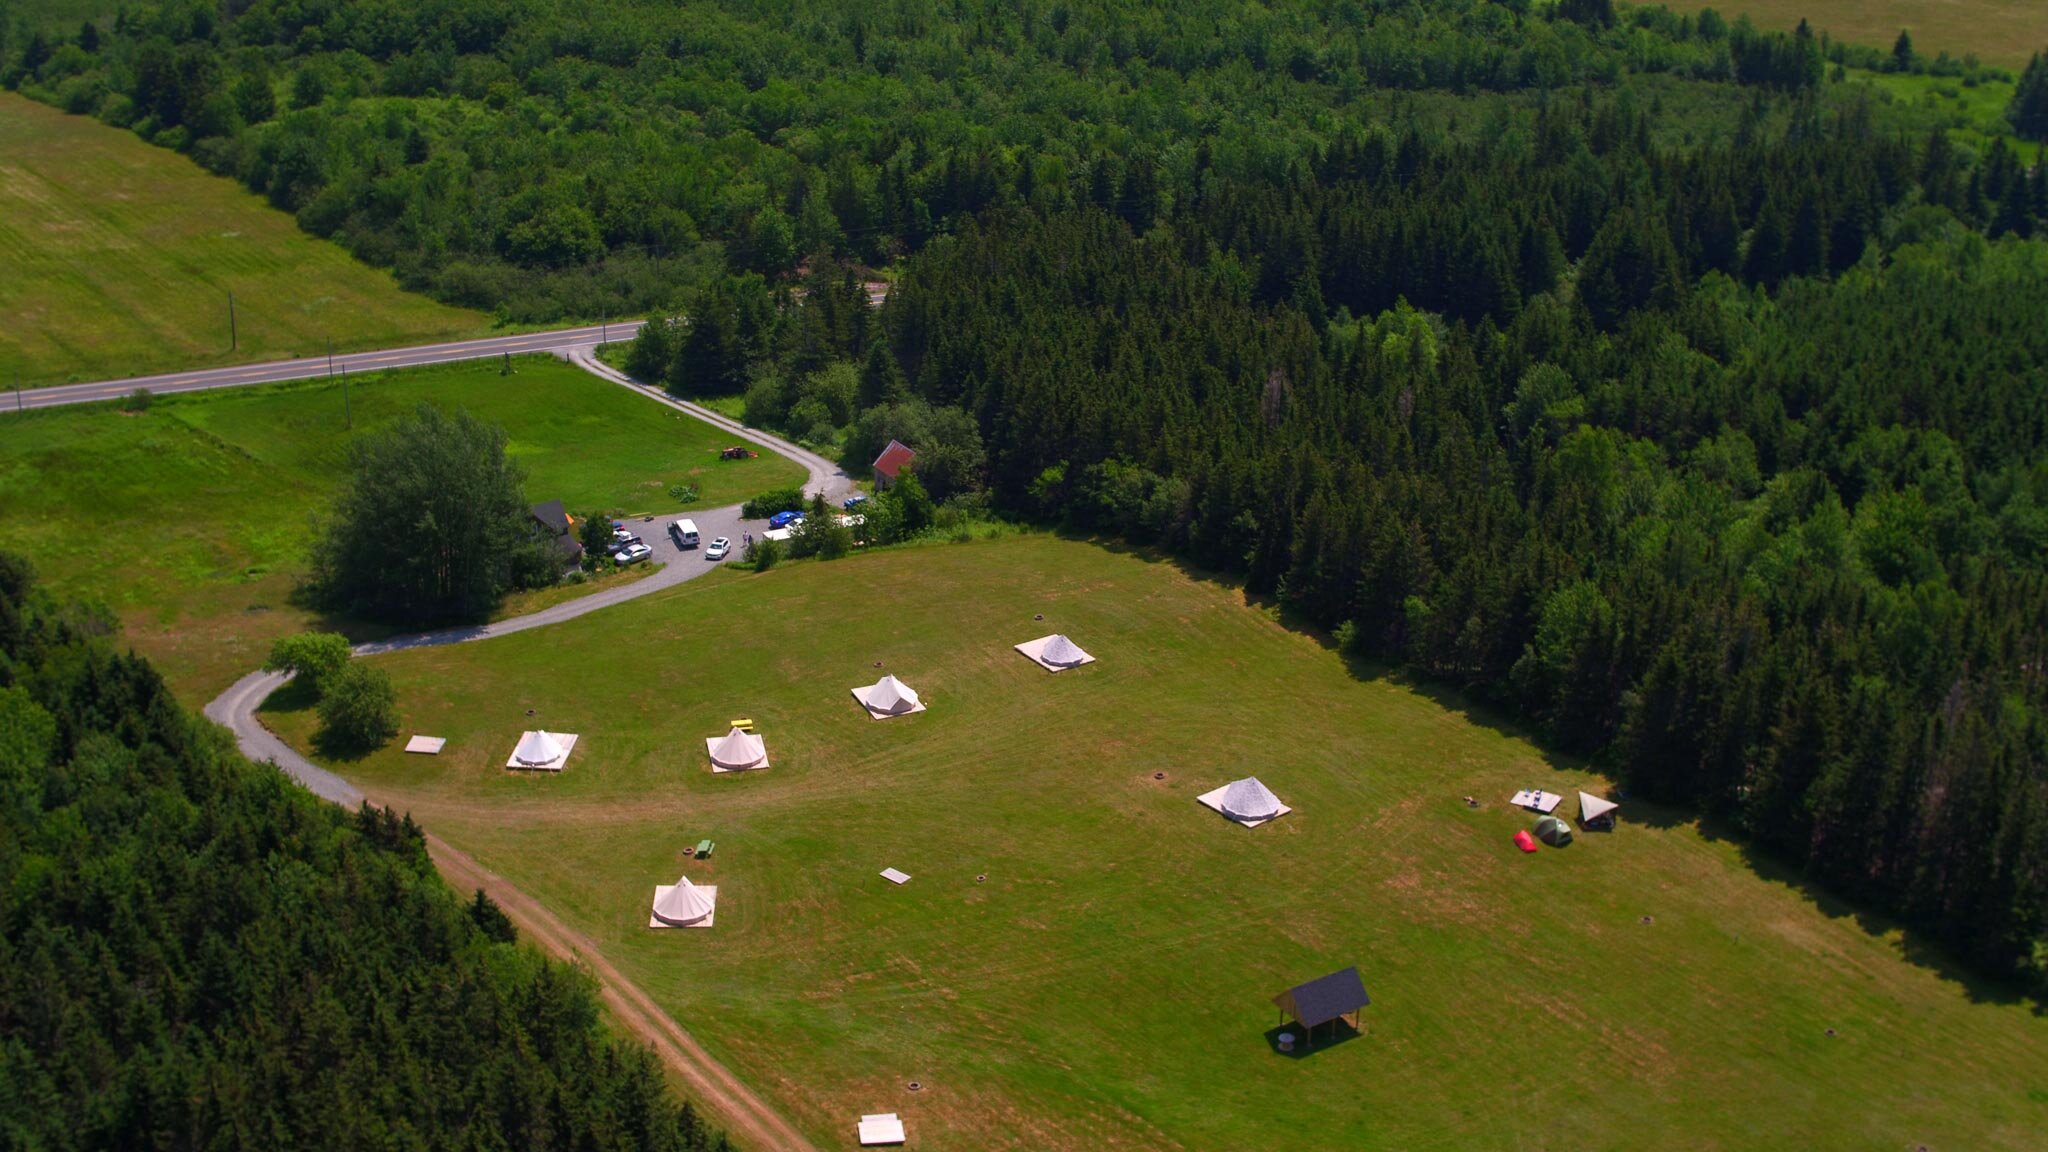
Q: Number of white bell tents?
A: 6